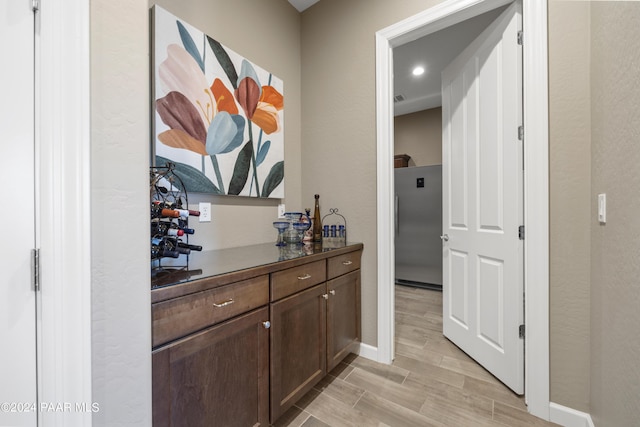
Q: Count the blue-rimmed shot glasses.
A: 3